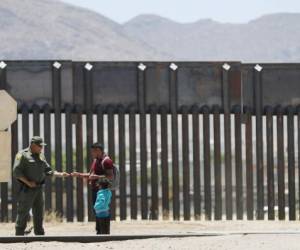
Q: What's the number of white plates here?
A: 7